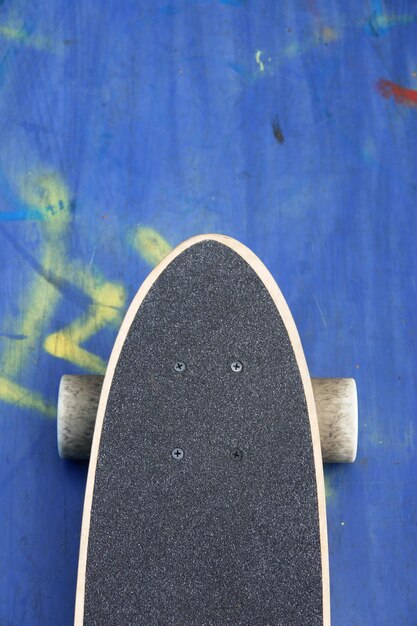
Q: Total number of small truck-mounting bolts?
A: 4